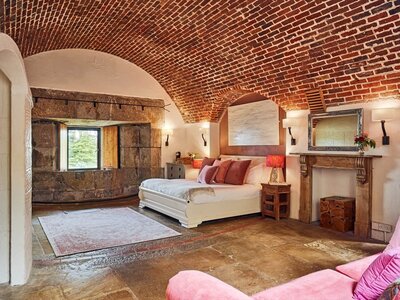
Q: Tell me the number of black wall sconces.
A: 4